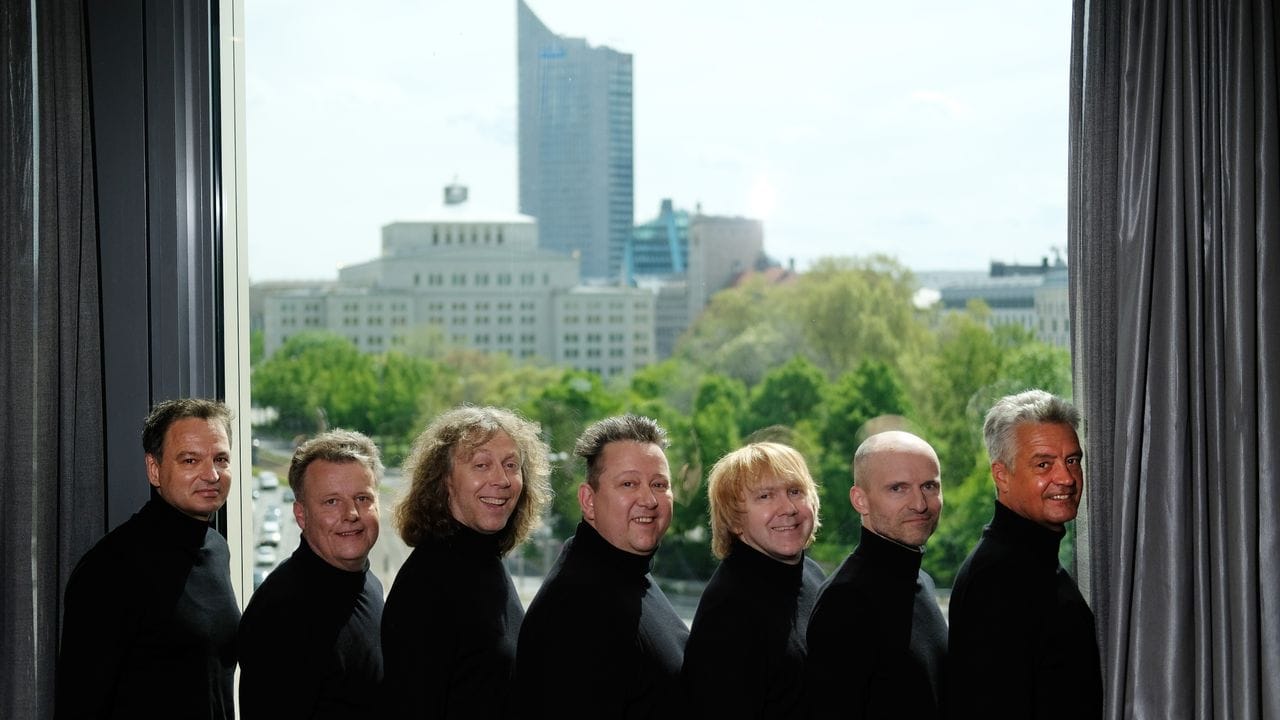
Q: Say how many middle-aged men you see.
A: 7